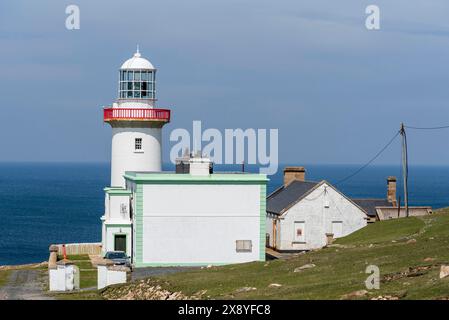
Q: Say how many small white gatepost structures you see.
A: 2